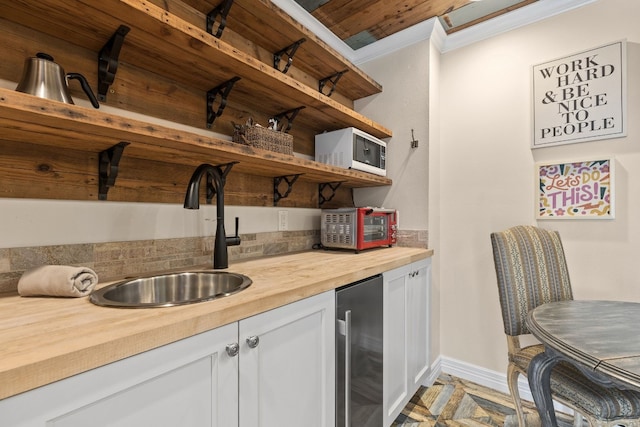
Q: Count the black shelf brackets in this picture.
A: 10